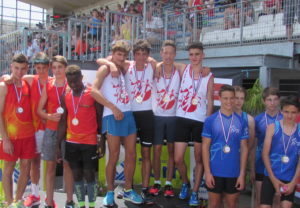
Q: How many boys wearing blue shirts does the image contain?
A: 4